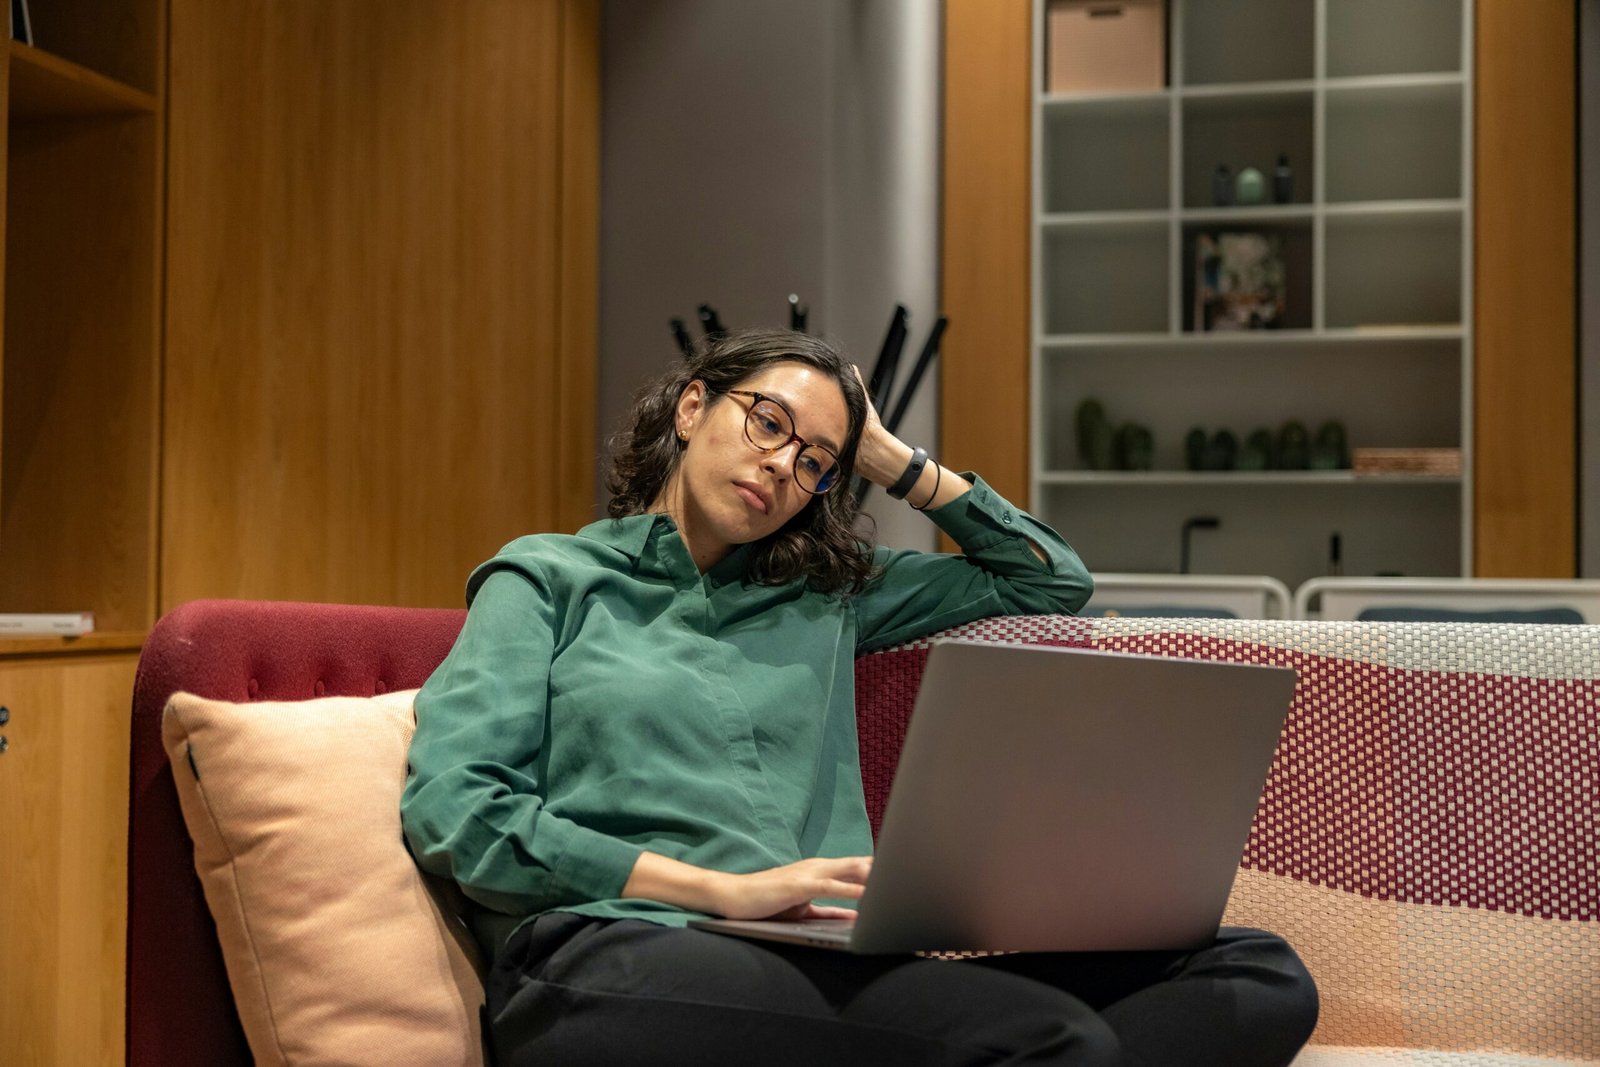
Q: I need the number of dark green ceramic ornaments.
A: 7